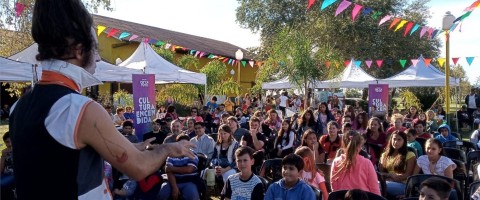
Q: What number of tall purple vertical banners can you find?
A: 2